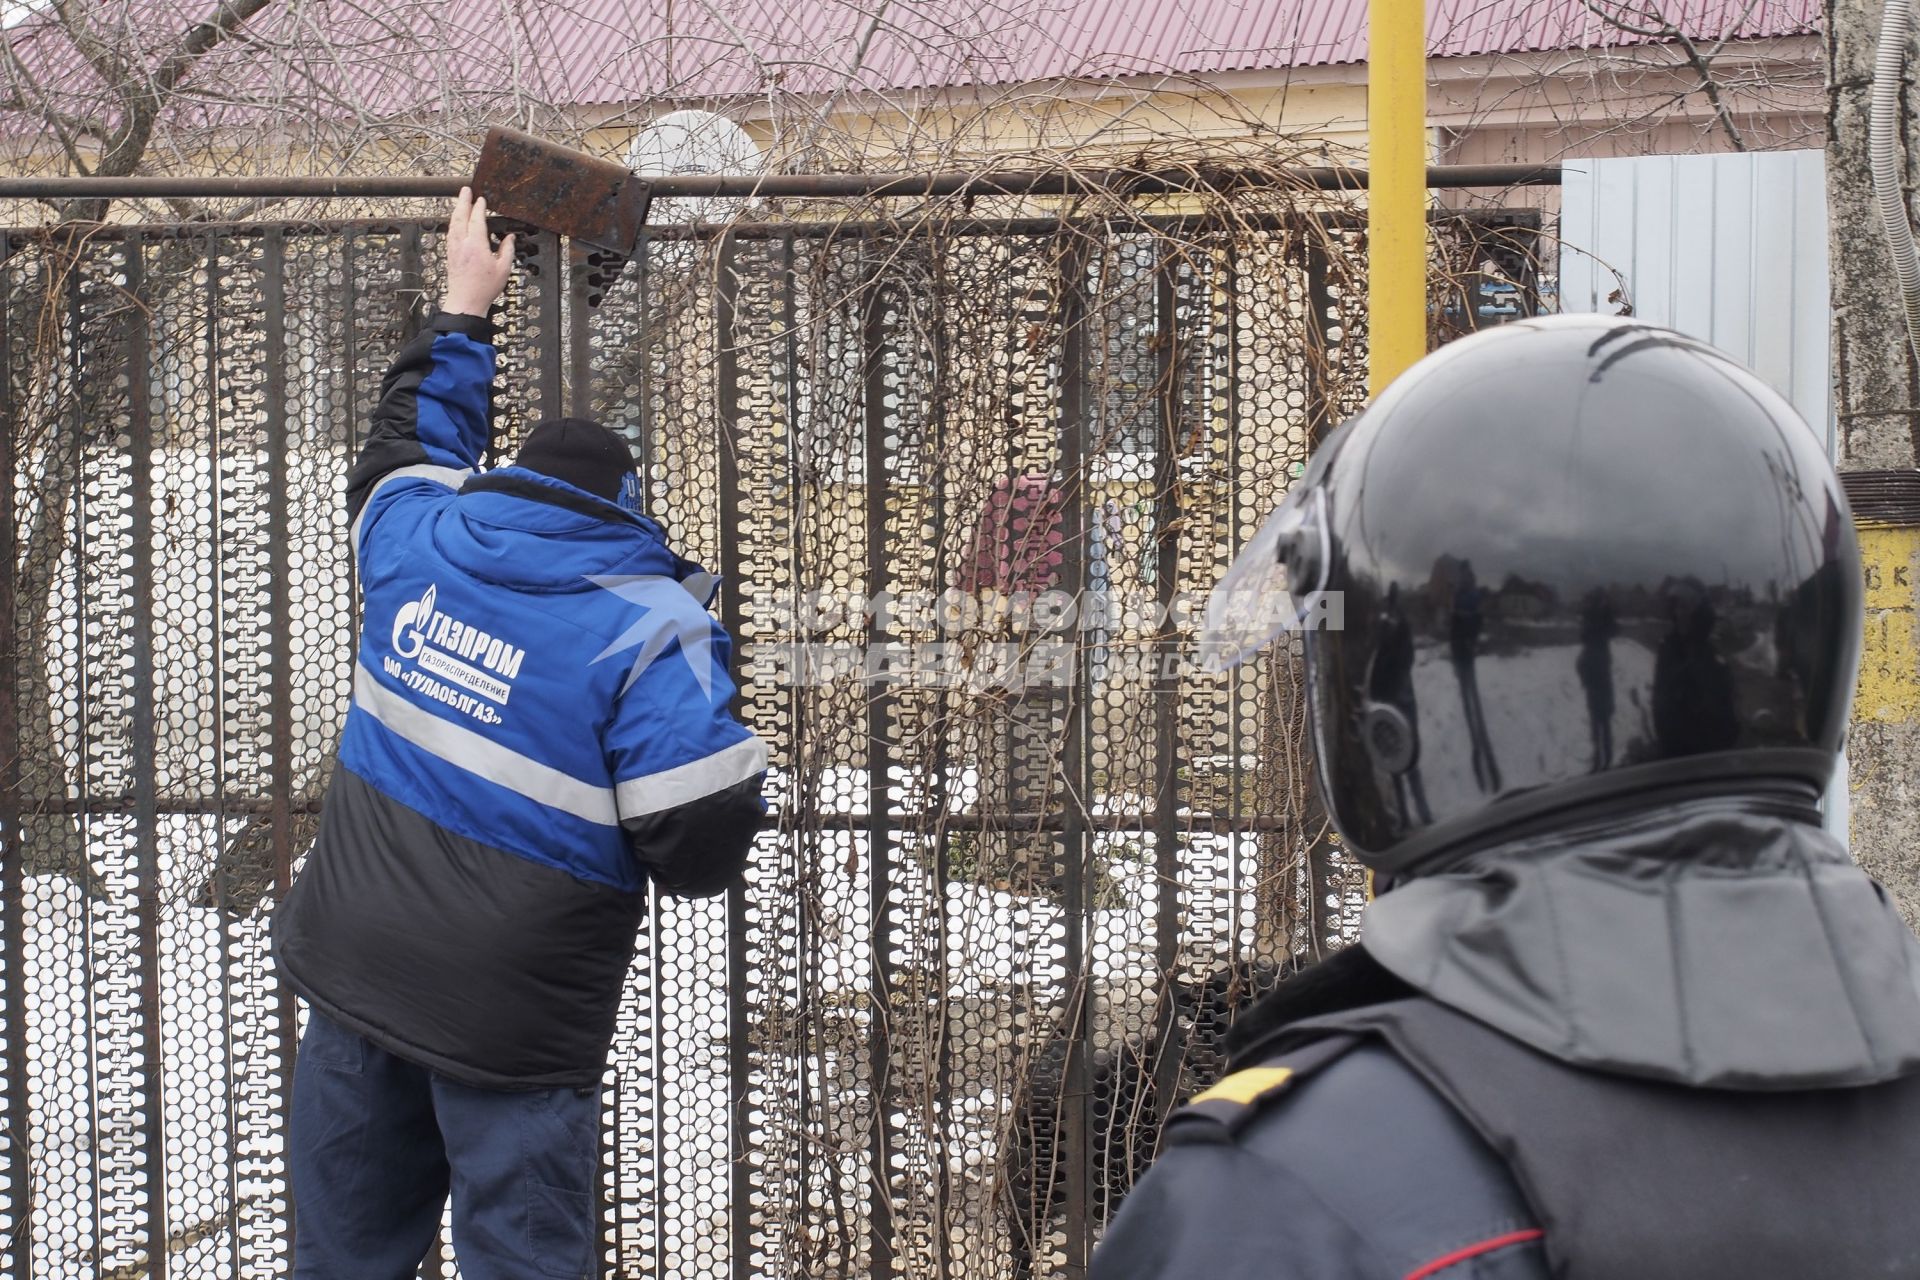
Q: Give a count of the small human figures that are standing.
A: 4